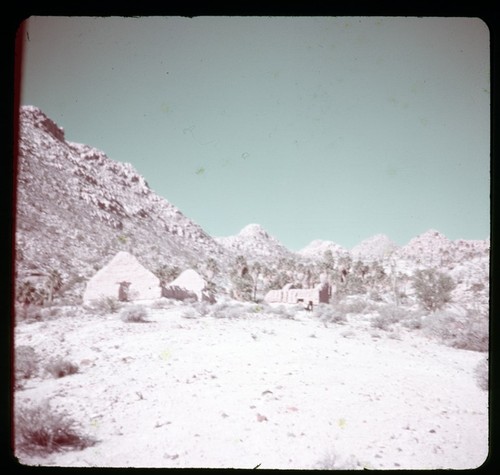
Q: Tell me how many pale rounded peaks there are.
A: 4